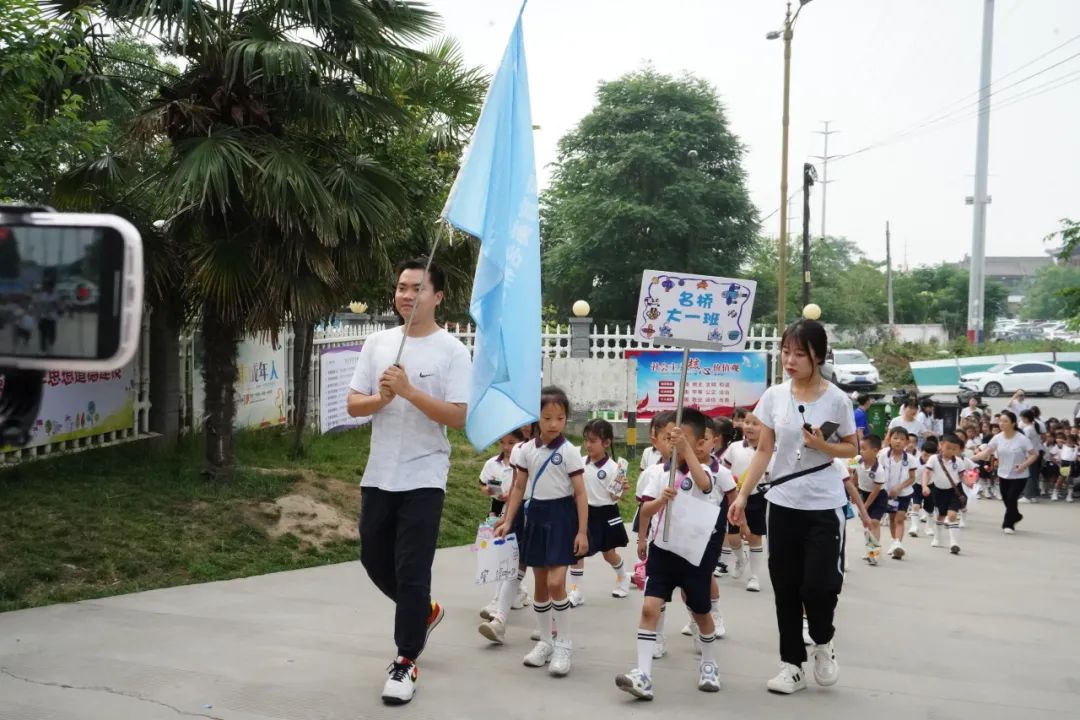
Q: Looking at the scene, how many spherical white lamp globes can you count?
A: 2